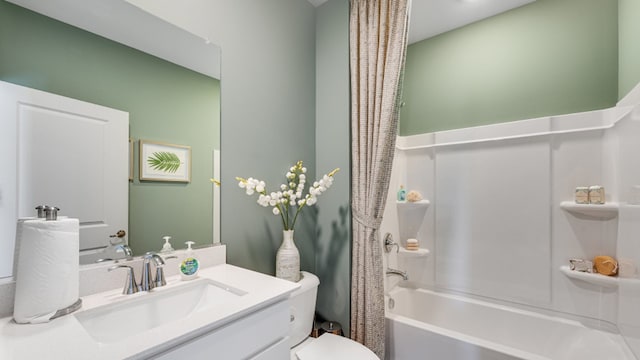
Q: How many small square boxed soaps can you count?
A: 2